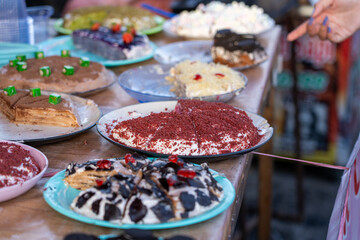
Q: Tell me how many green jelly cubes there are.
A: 11